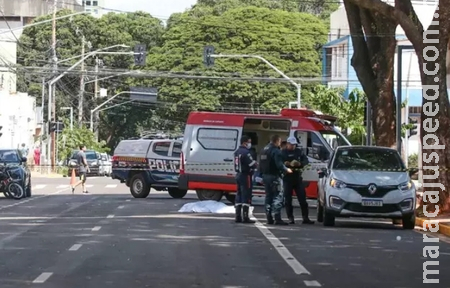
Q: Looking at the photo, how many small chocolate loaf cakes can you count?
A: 0